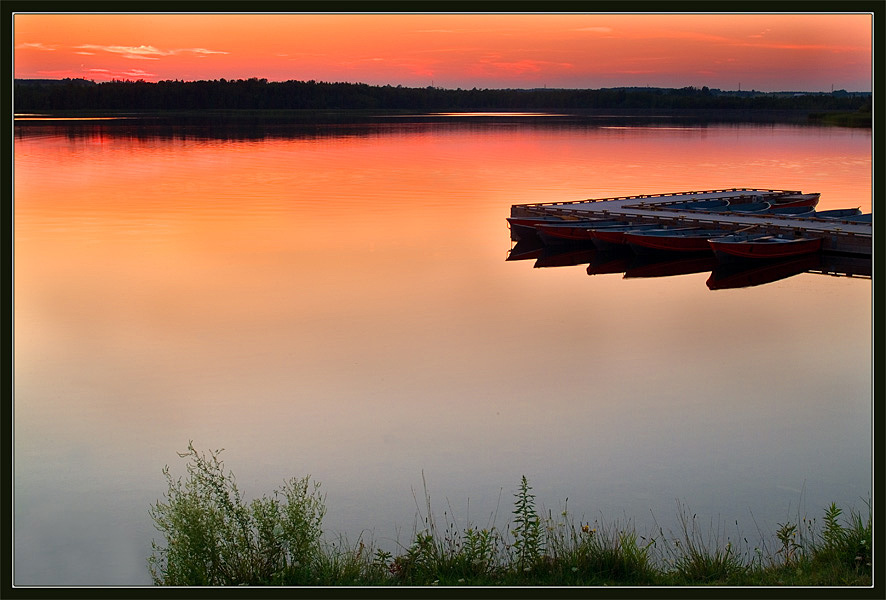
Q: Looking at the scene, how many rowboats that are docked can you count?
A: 11